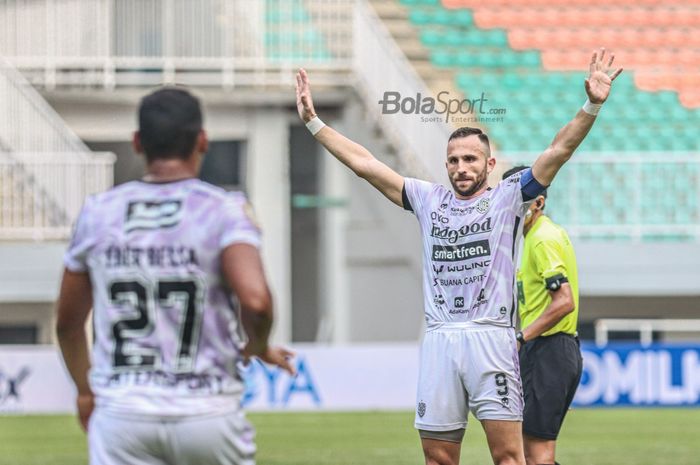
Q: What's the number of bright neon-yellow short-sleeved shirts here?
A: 1